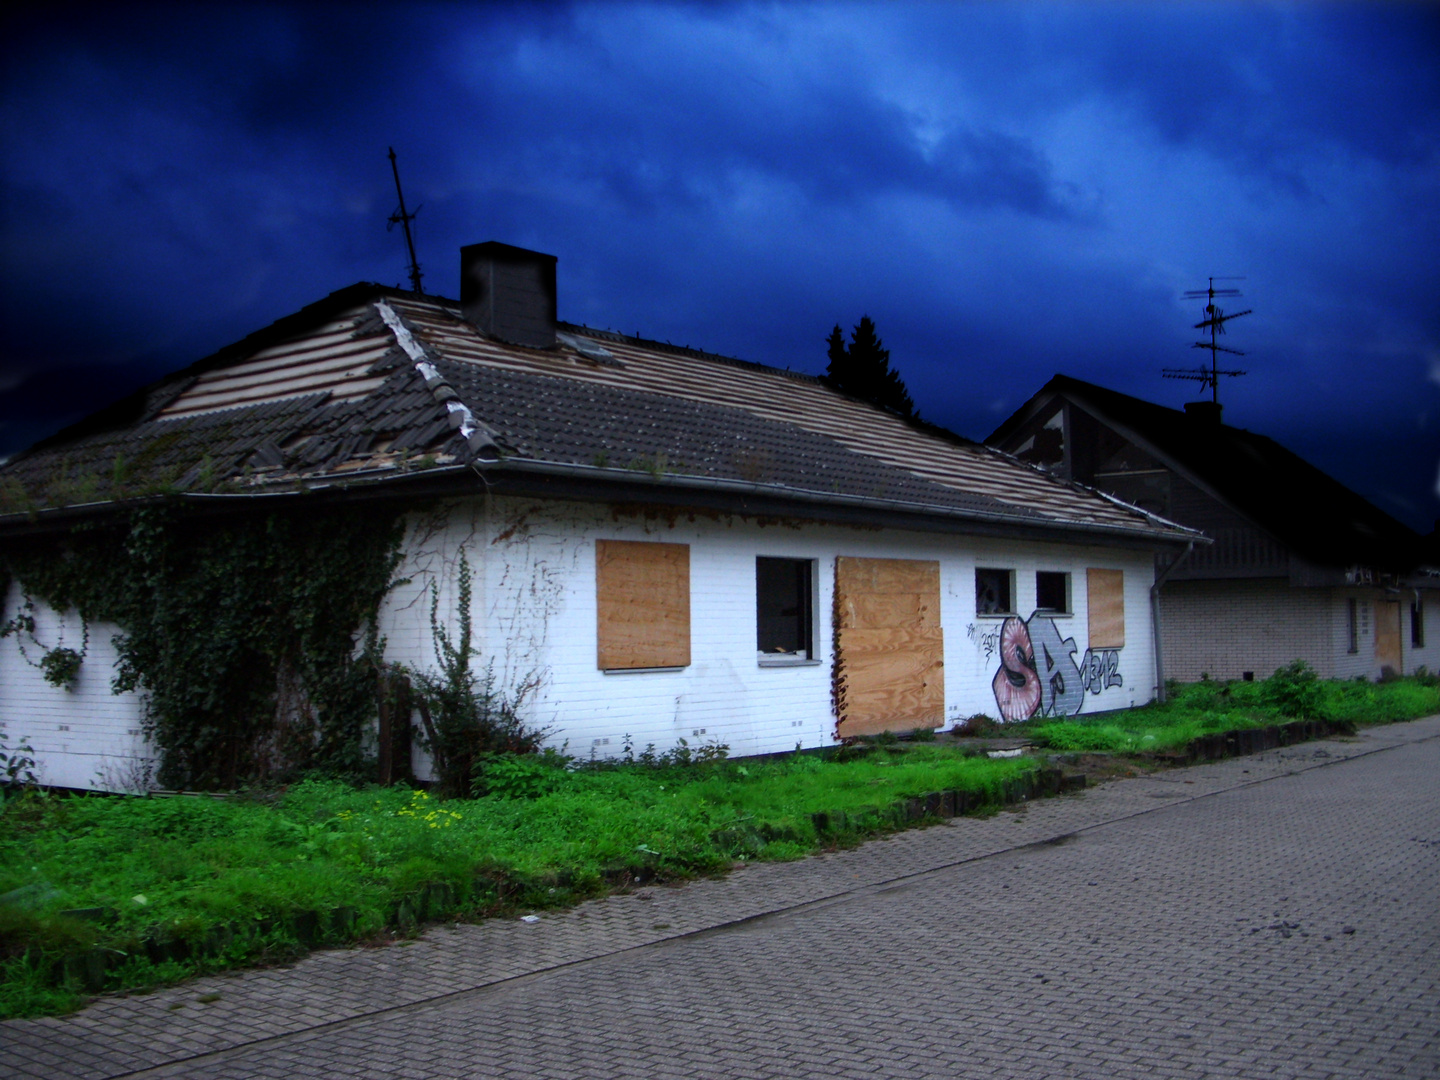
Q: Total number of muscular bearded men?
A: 0